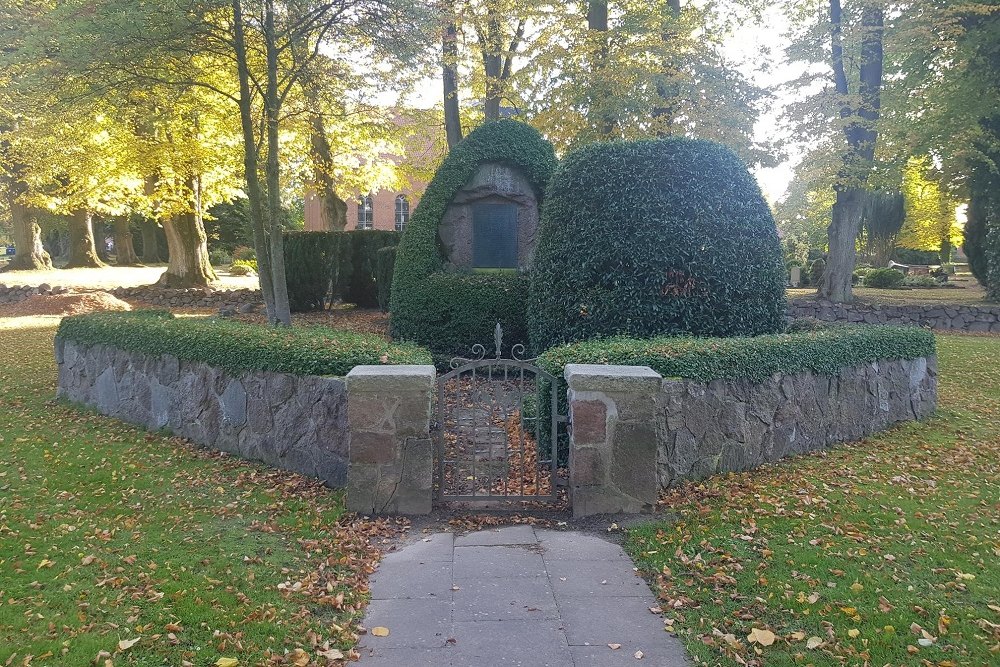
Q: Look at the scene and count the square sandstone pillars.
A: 2